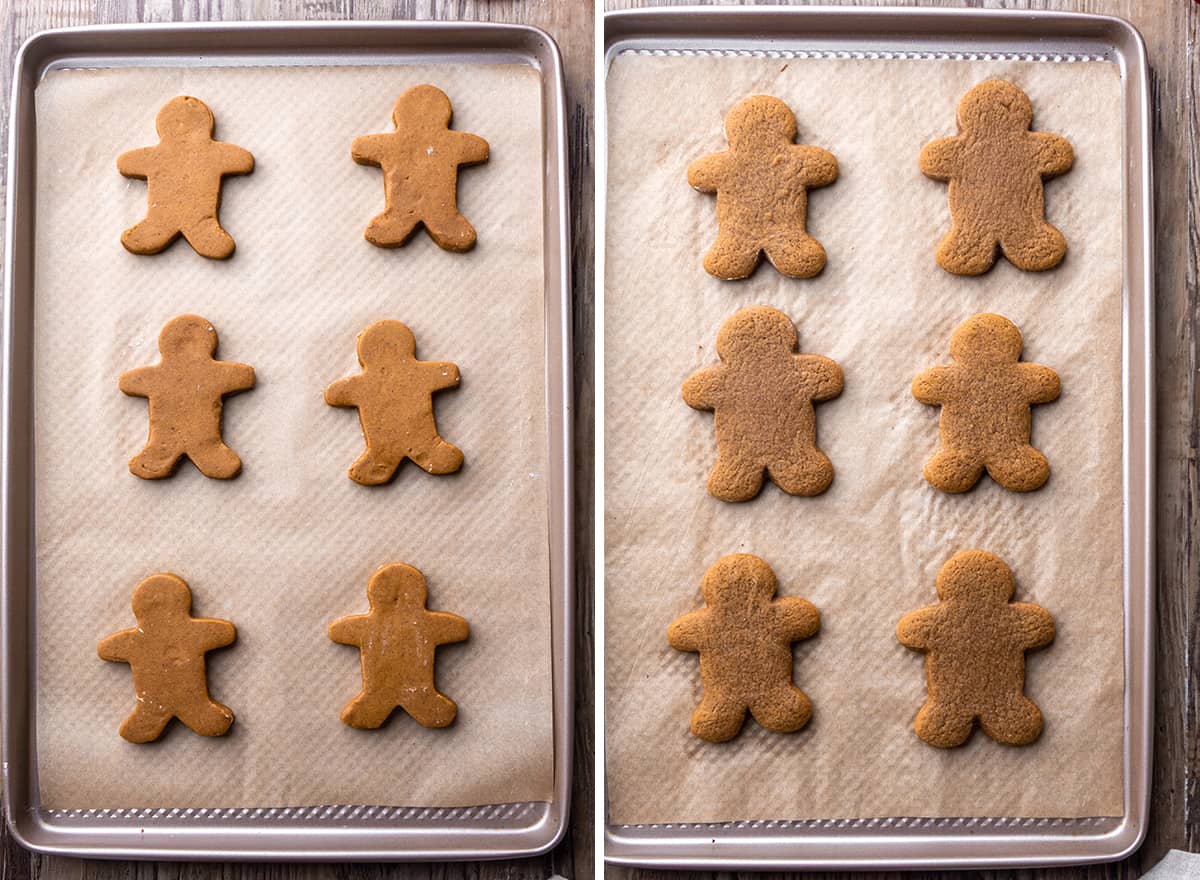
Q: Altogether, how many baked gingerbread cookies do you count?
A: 6